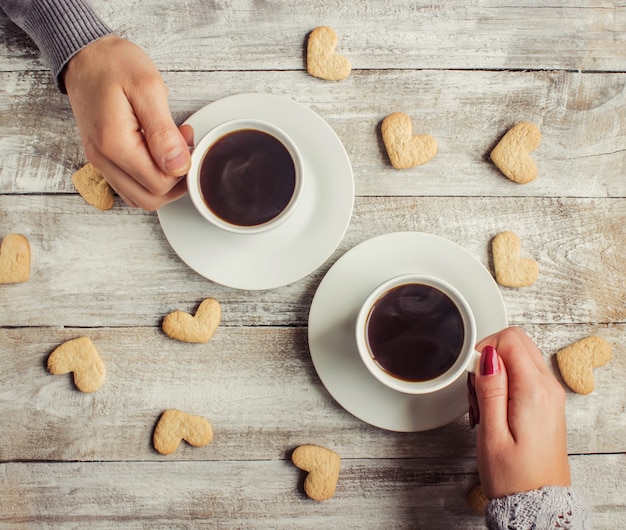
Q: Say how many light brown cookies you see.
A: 12